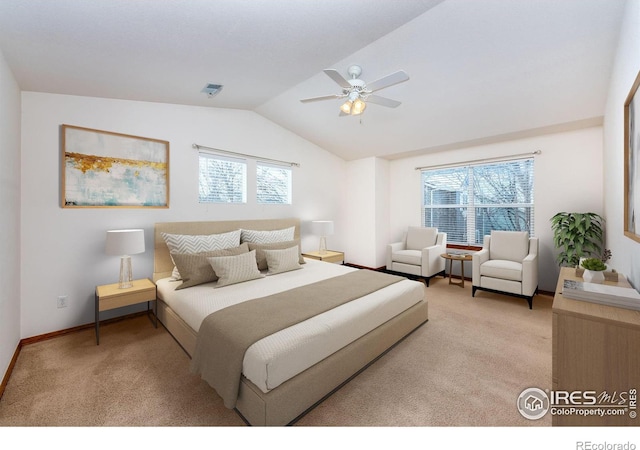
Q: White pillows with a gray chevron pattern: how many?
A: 2